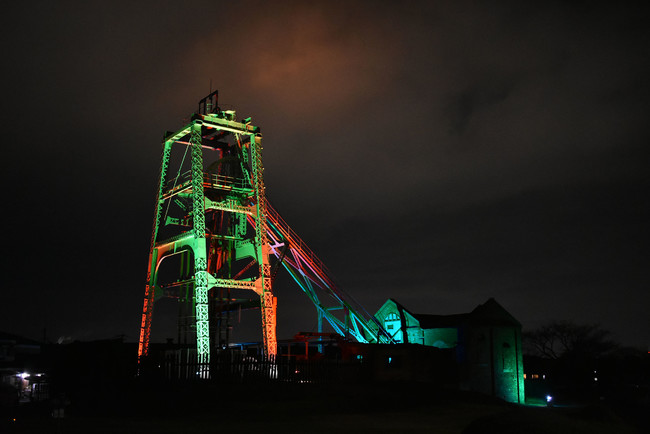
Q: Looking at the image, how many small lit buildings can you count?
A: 2